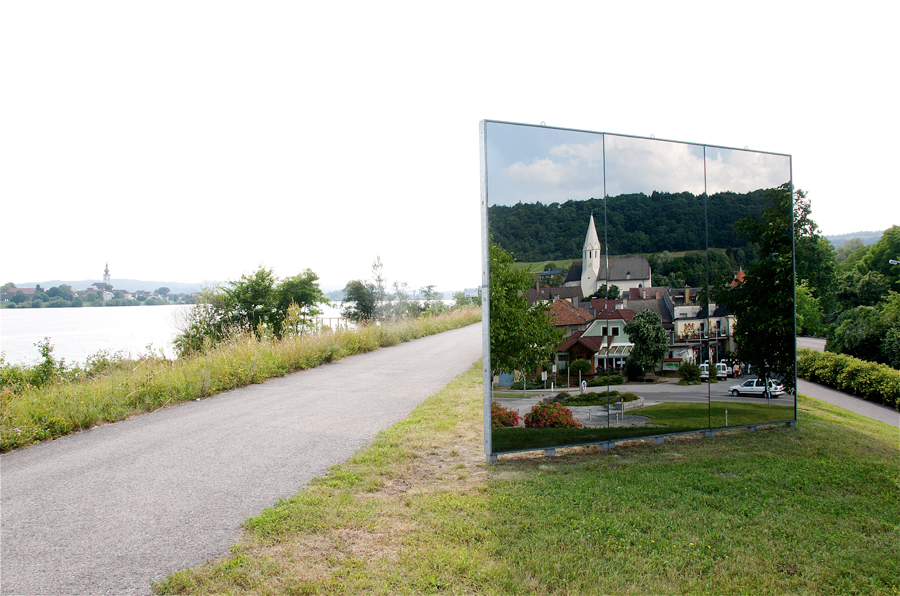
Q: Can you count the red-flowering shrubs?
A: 2